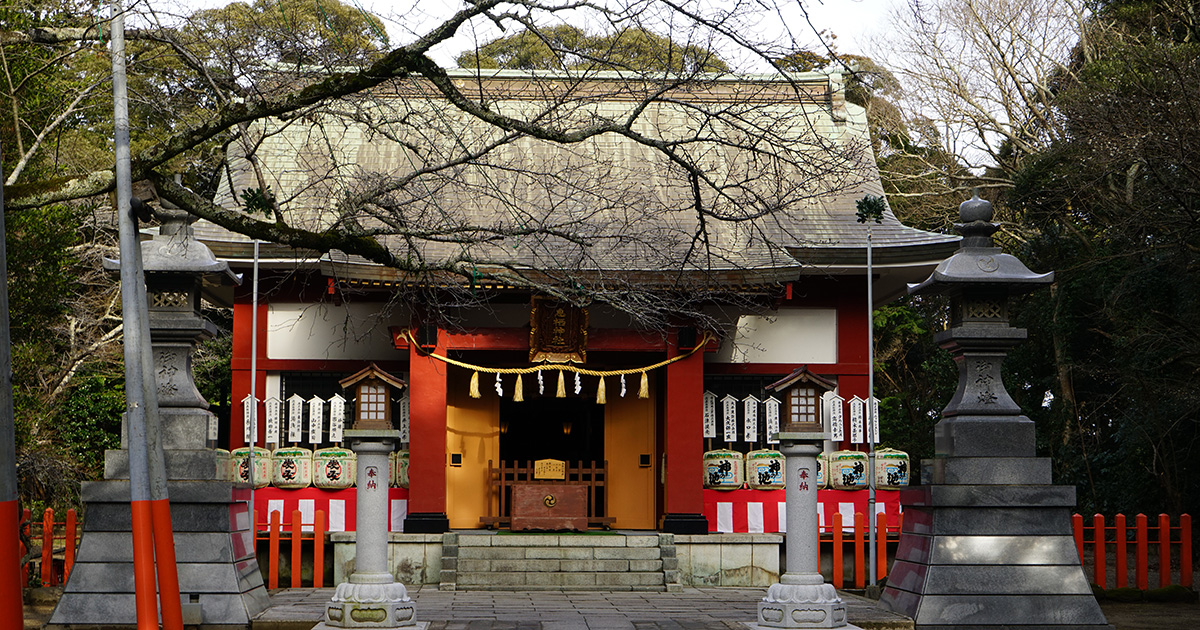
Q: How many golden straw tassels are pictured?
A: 5